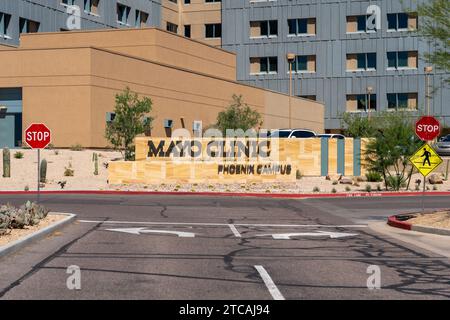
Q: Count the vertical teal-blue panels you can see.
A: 3